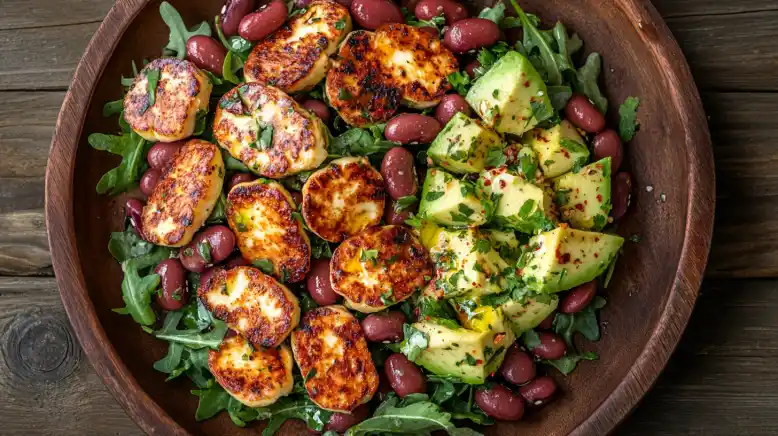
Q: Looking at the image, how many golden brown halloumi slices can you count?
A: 12